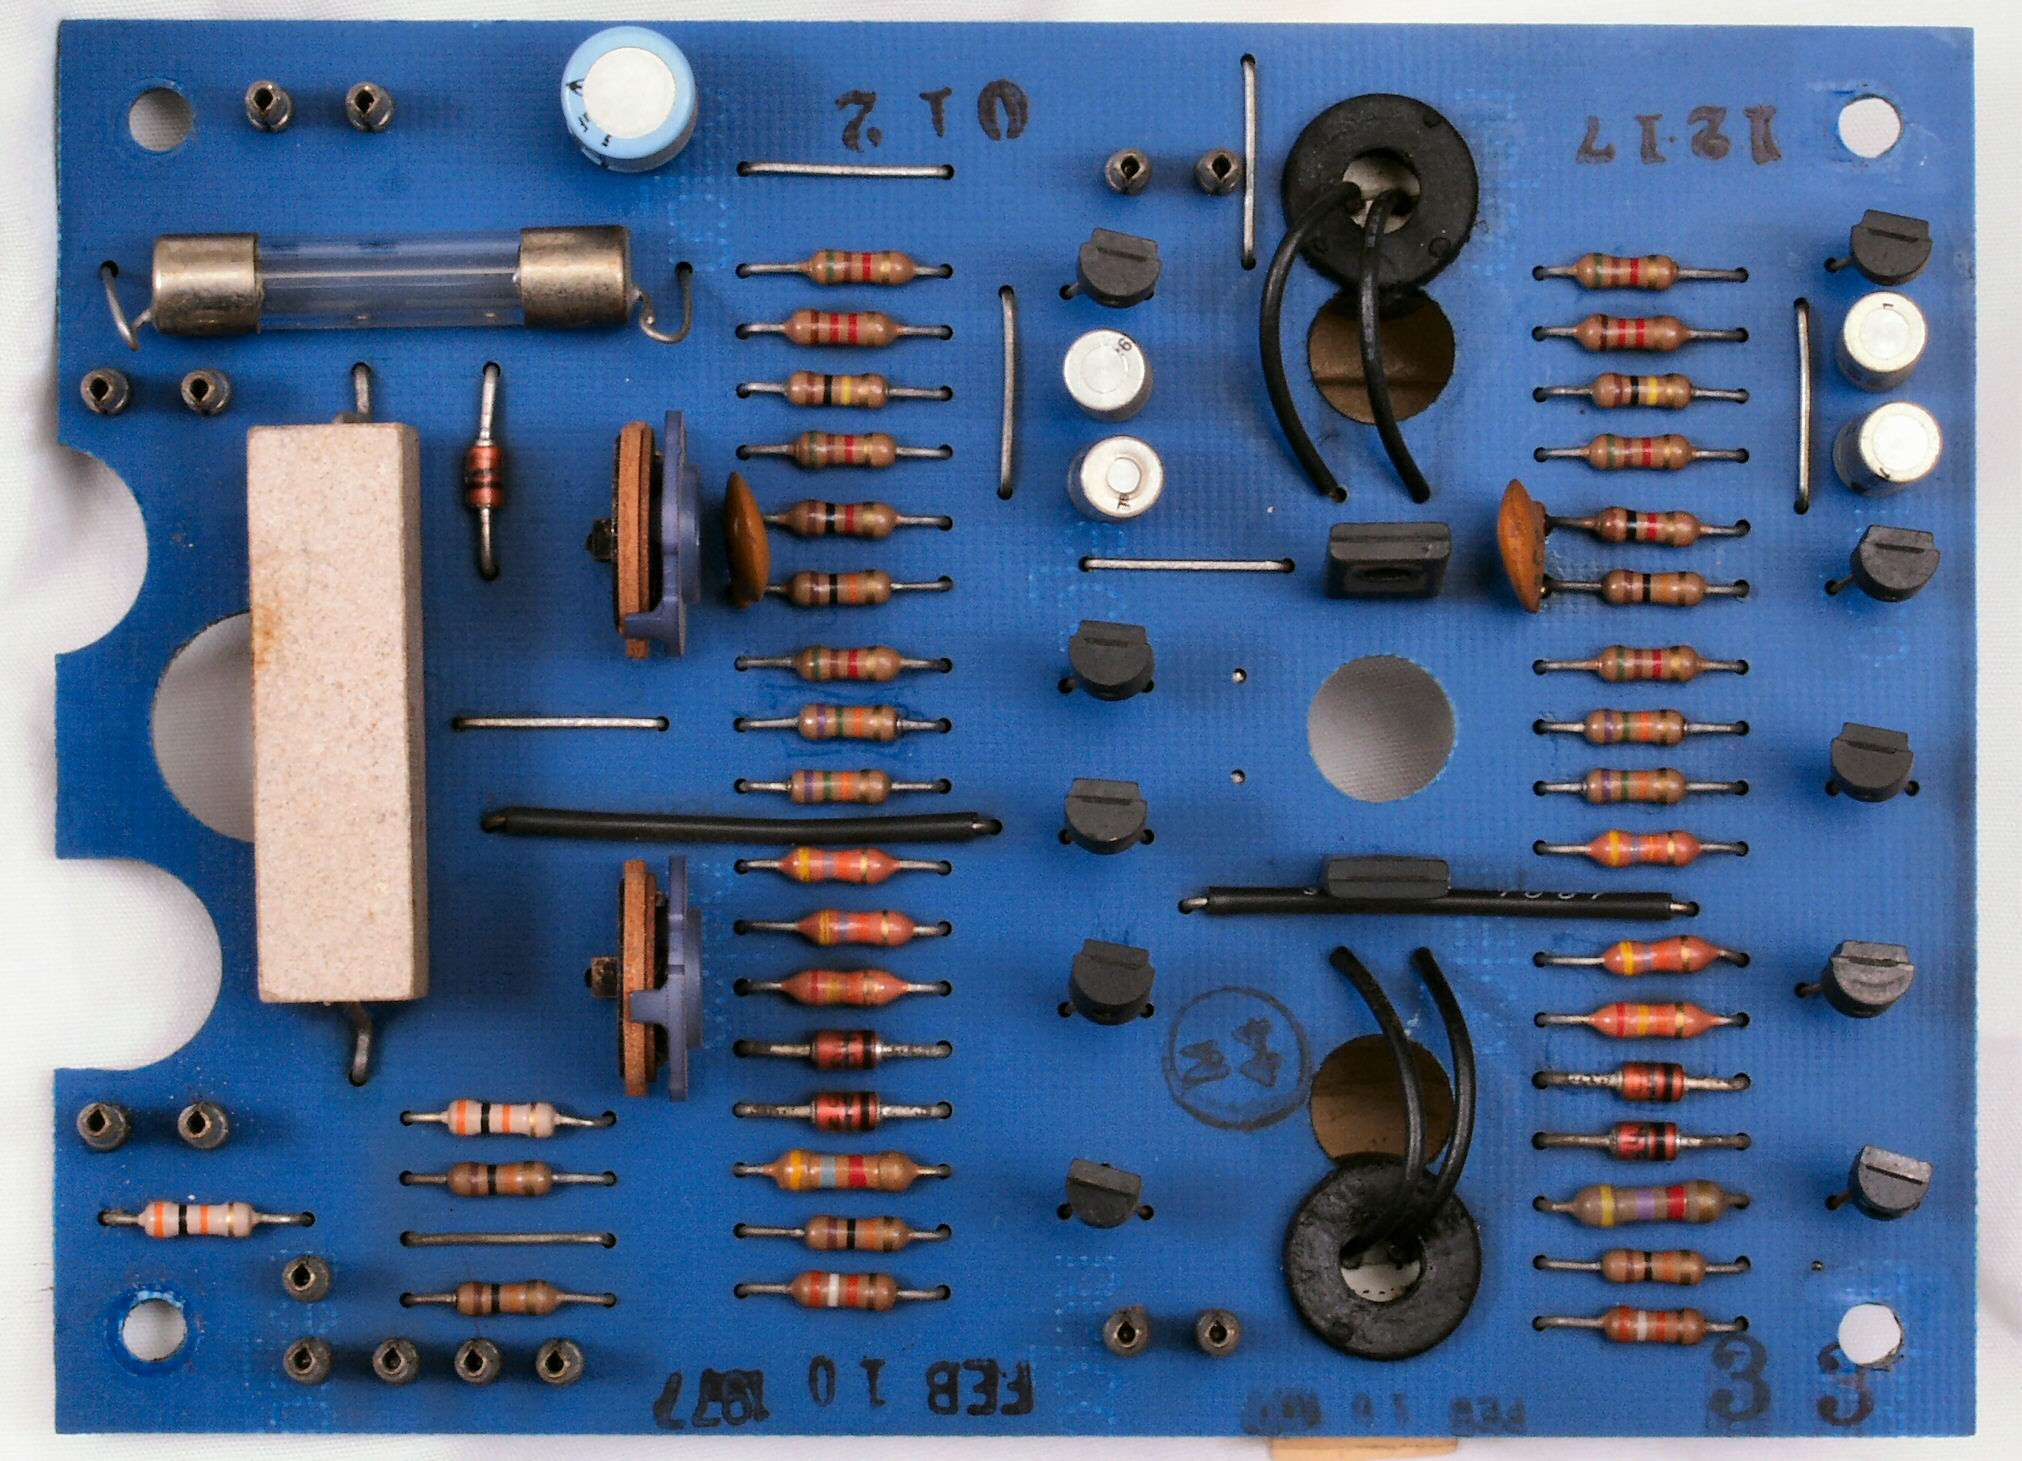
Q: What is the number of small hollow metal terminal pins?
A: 15